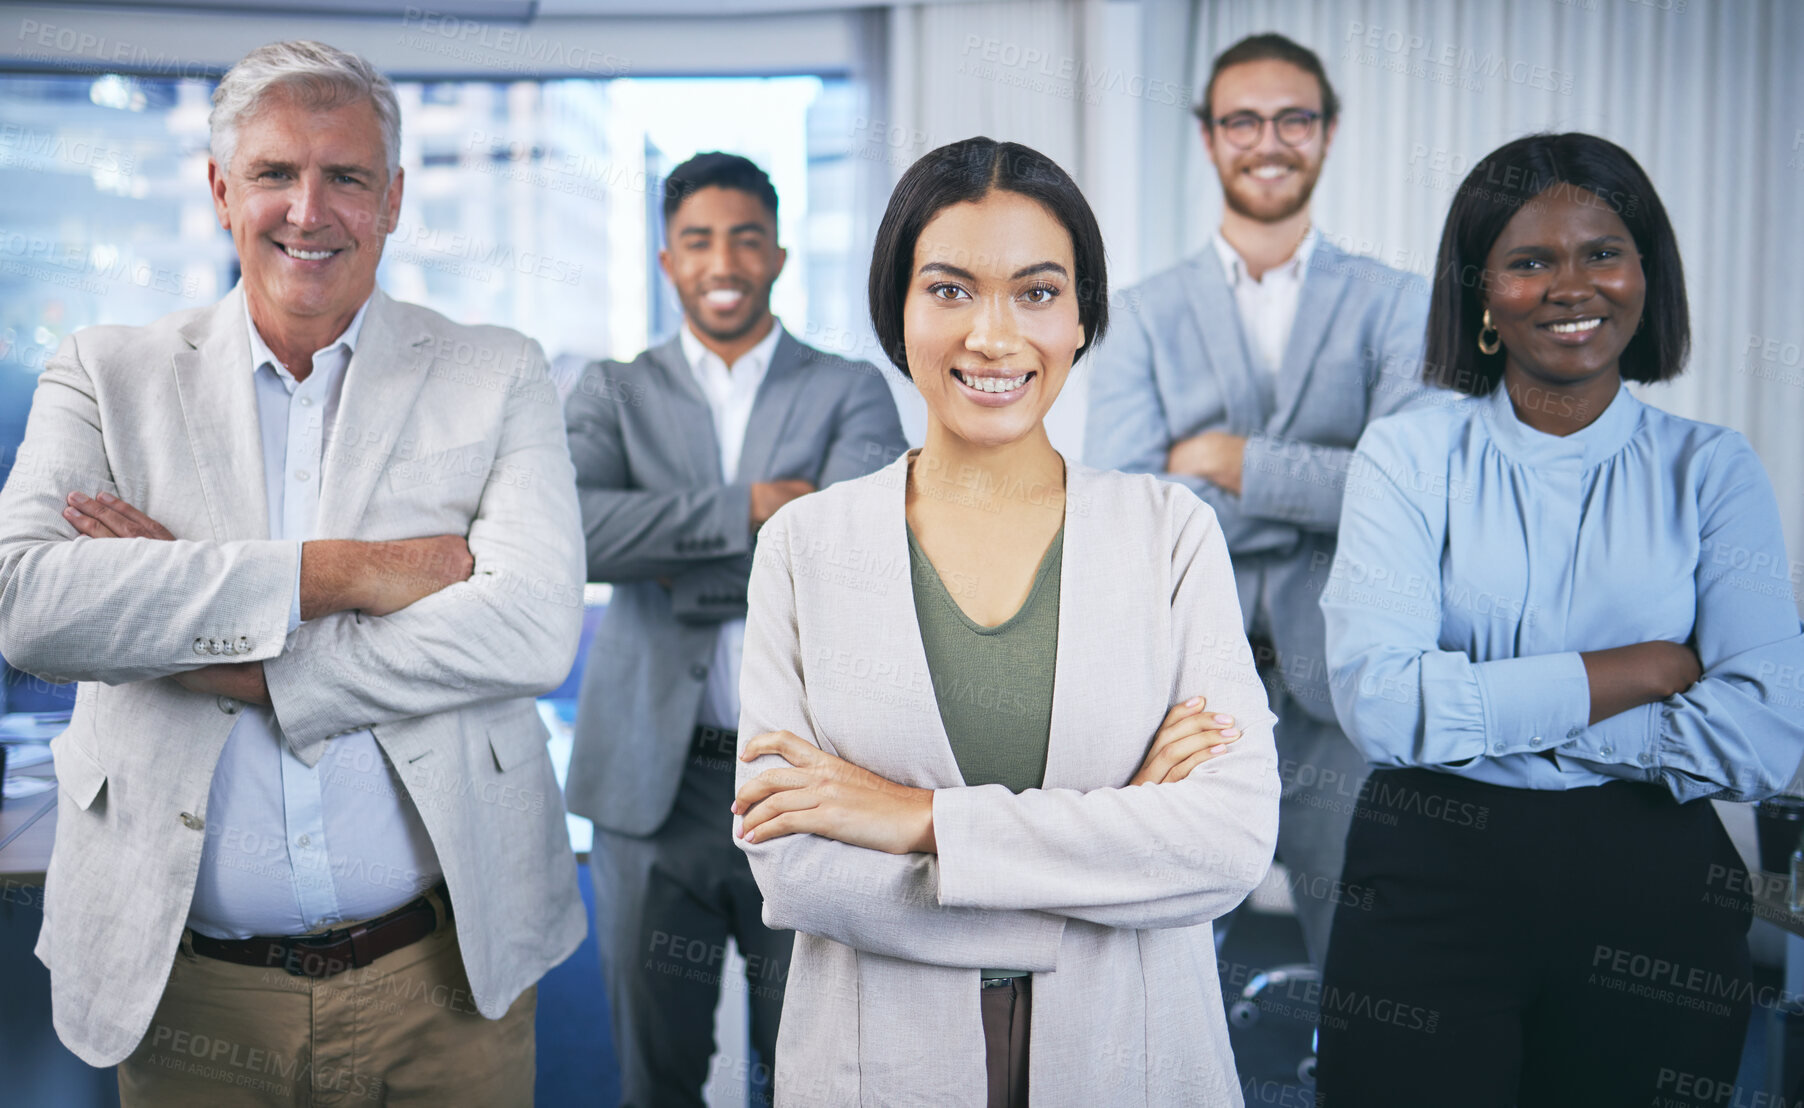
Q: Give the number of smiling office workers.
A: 5